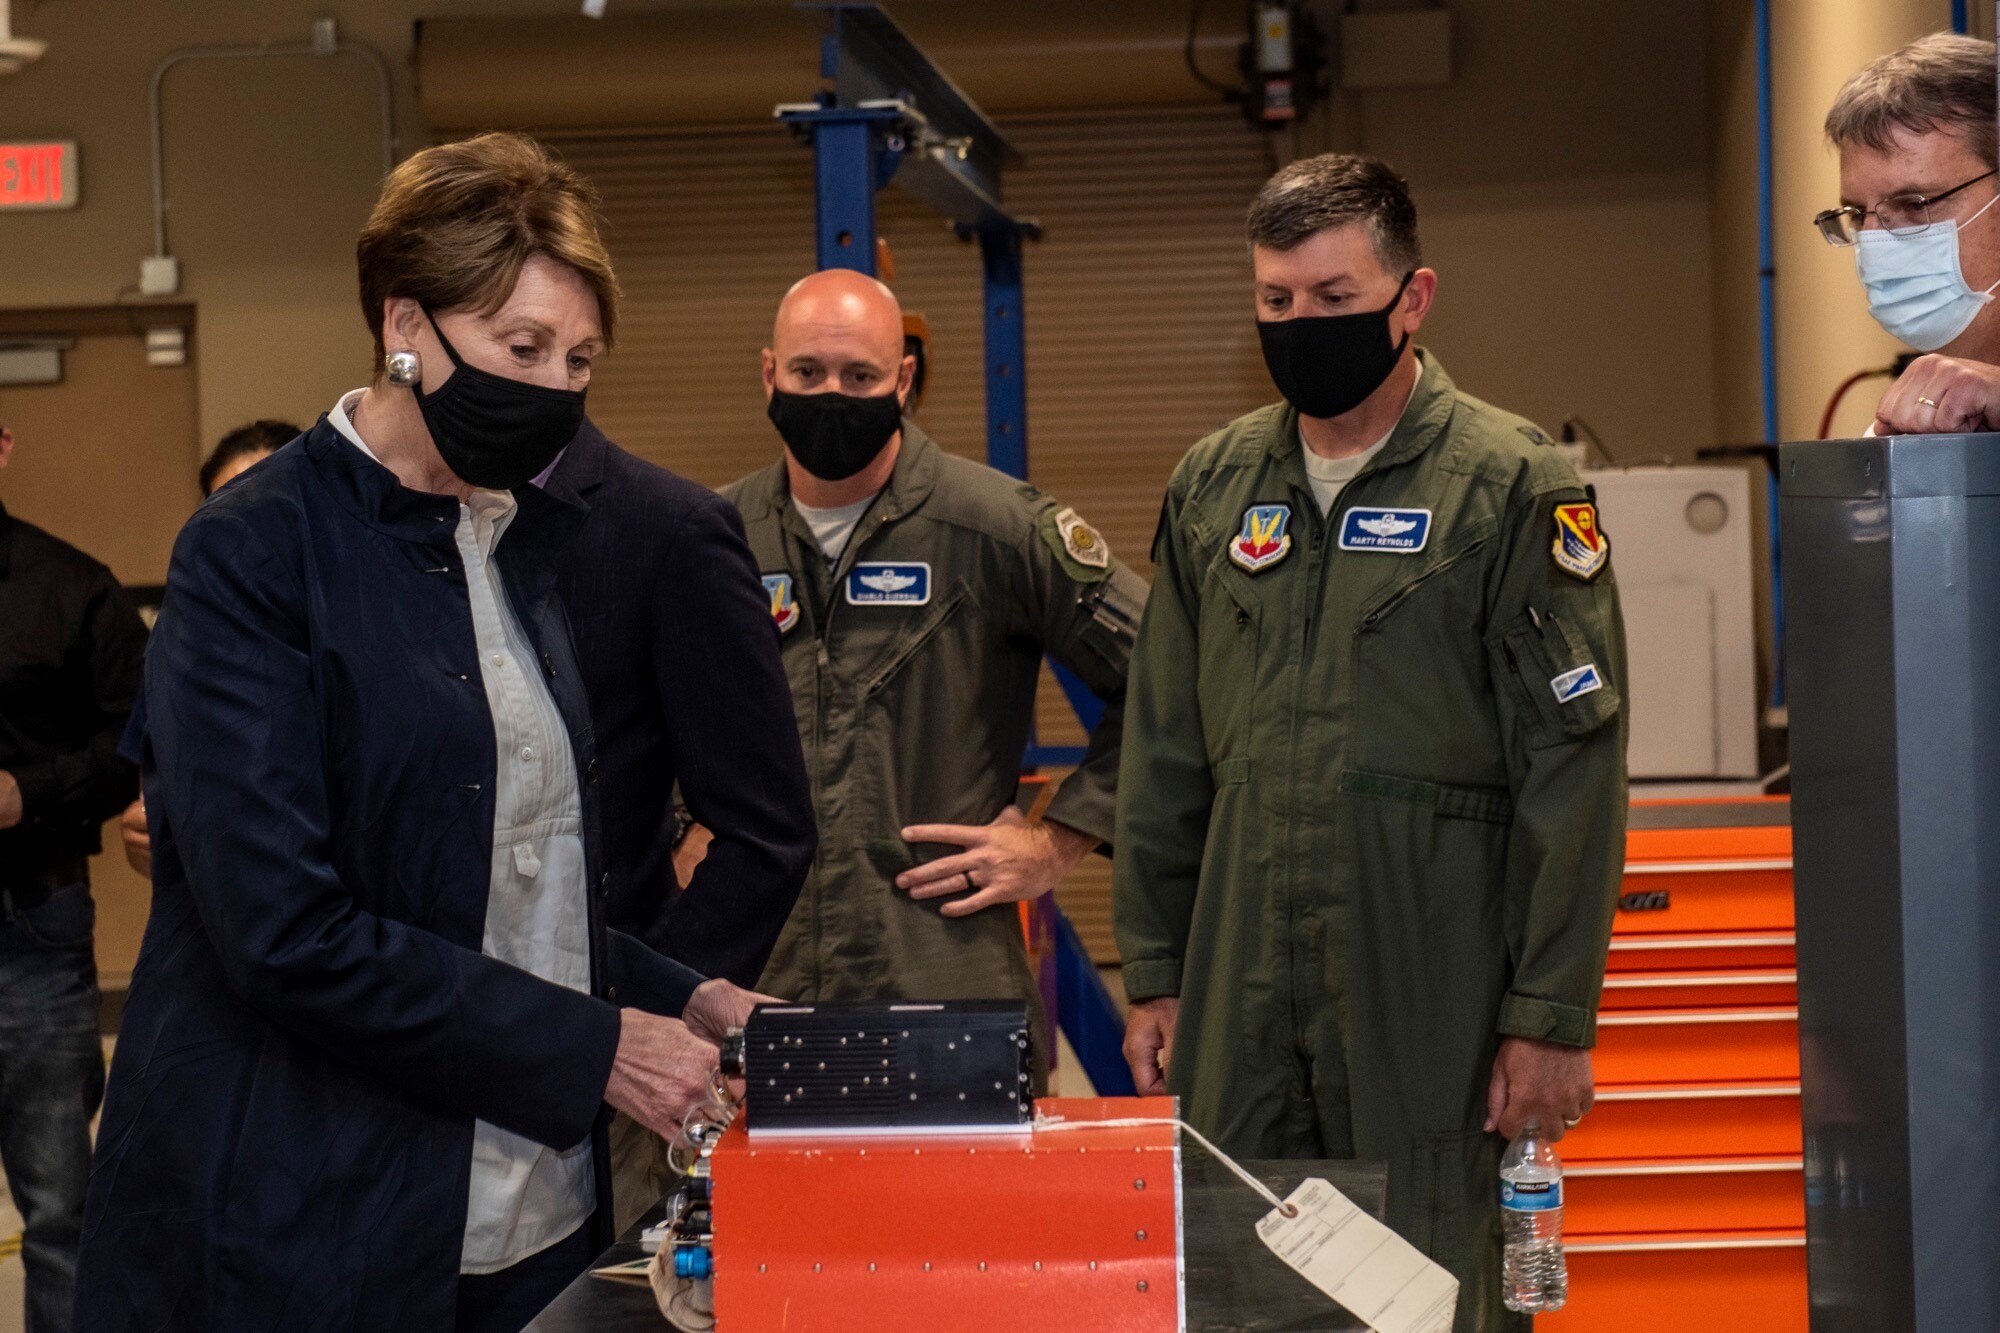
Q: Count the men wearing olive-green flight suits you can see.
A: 2